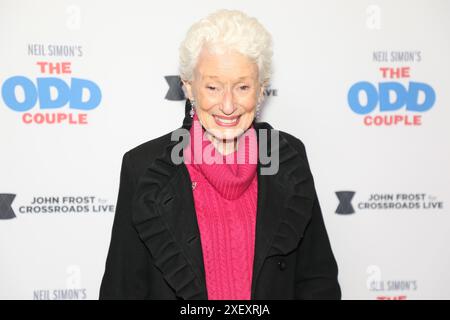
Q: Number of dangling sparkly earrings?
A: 2